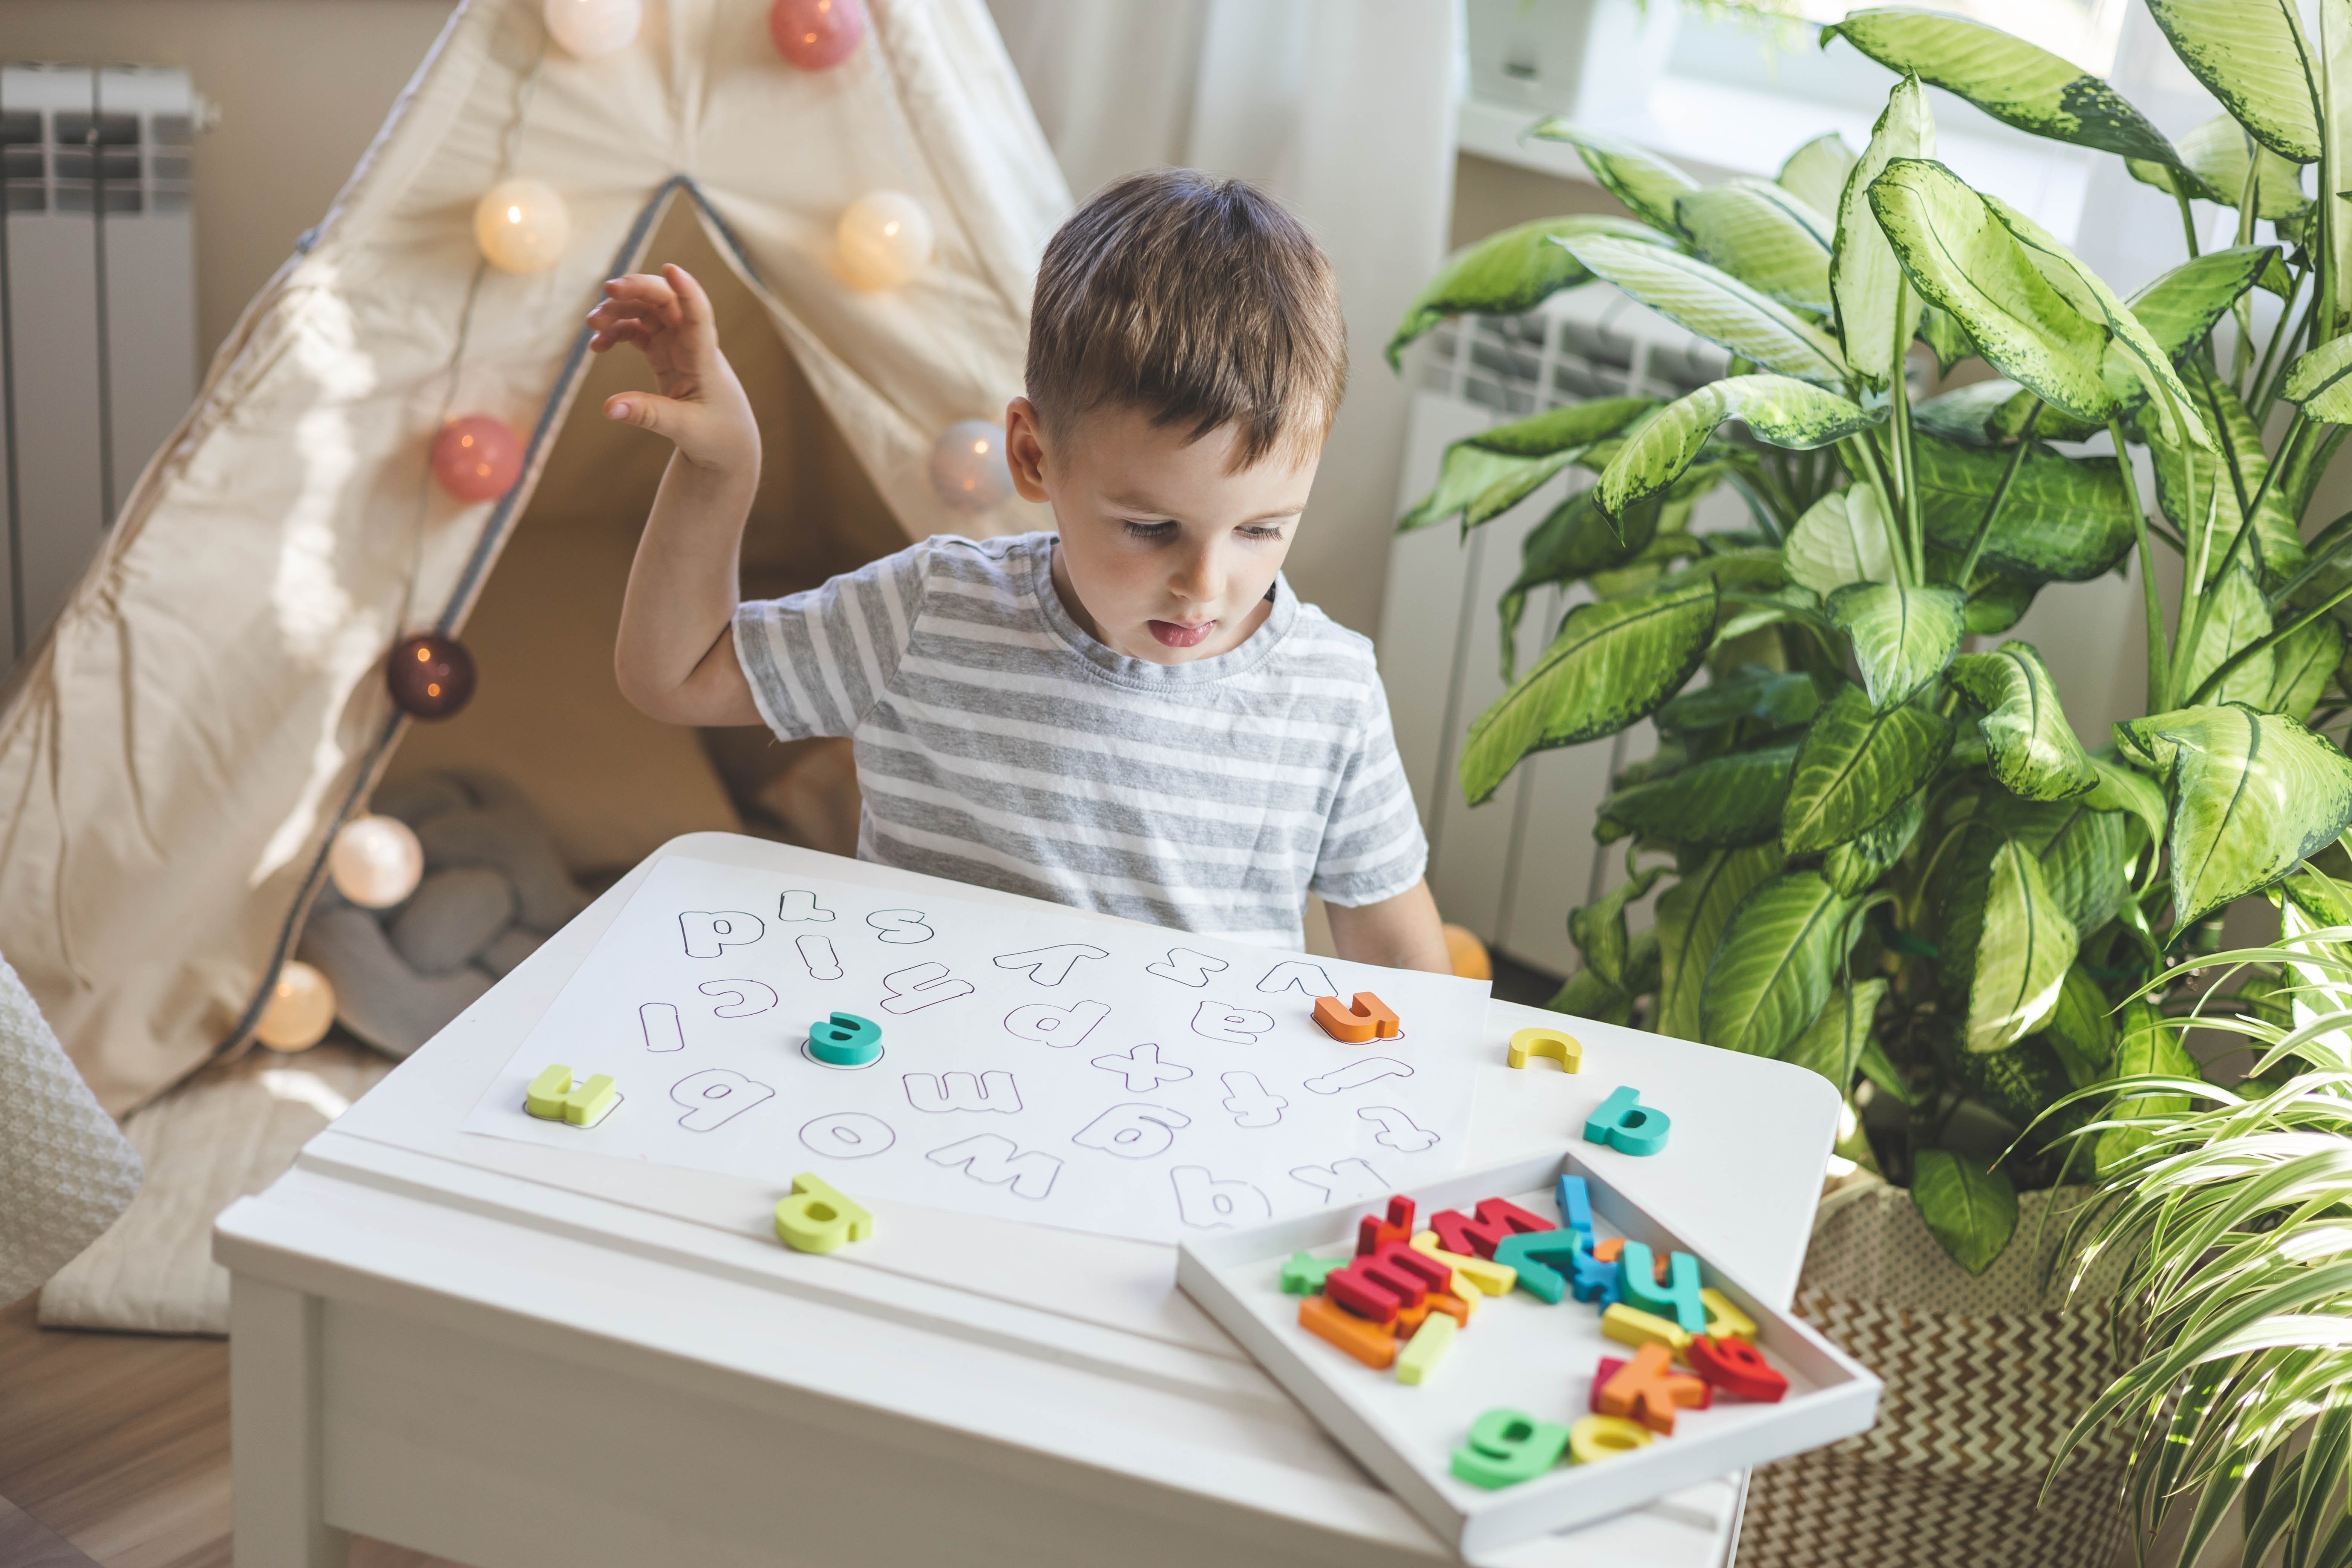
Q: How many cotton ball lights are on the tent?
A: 9